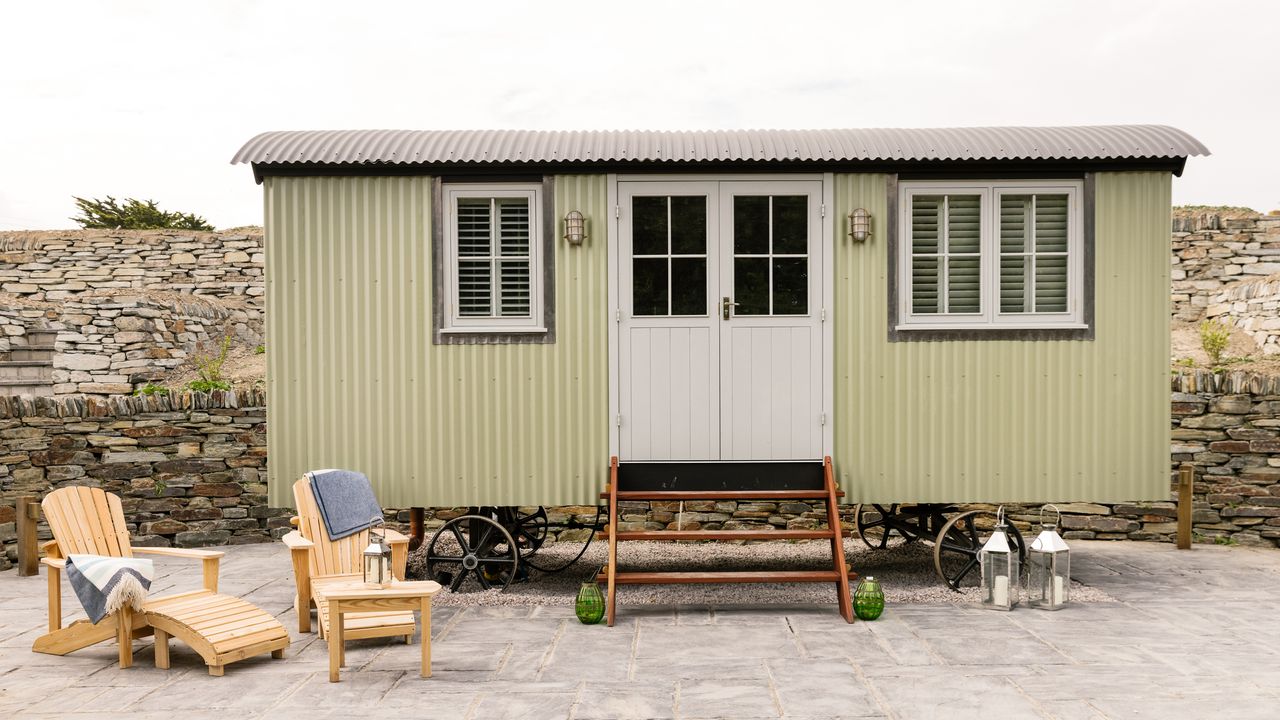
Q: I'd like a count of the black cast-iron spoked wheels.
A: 4